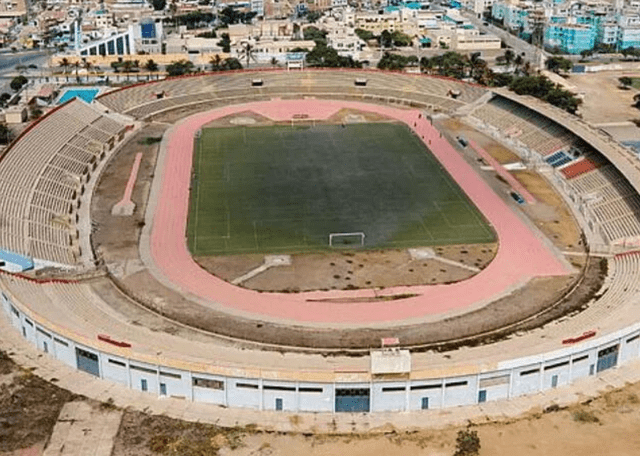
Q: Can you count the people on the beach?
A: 0